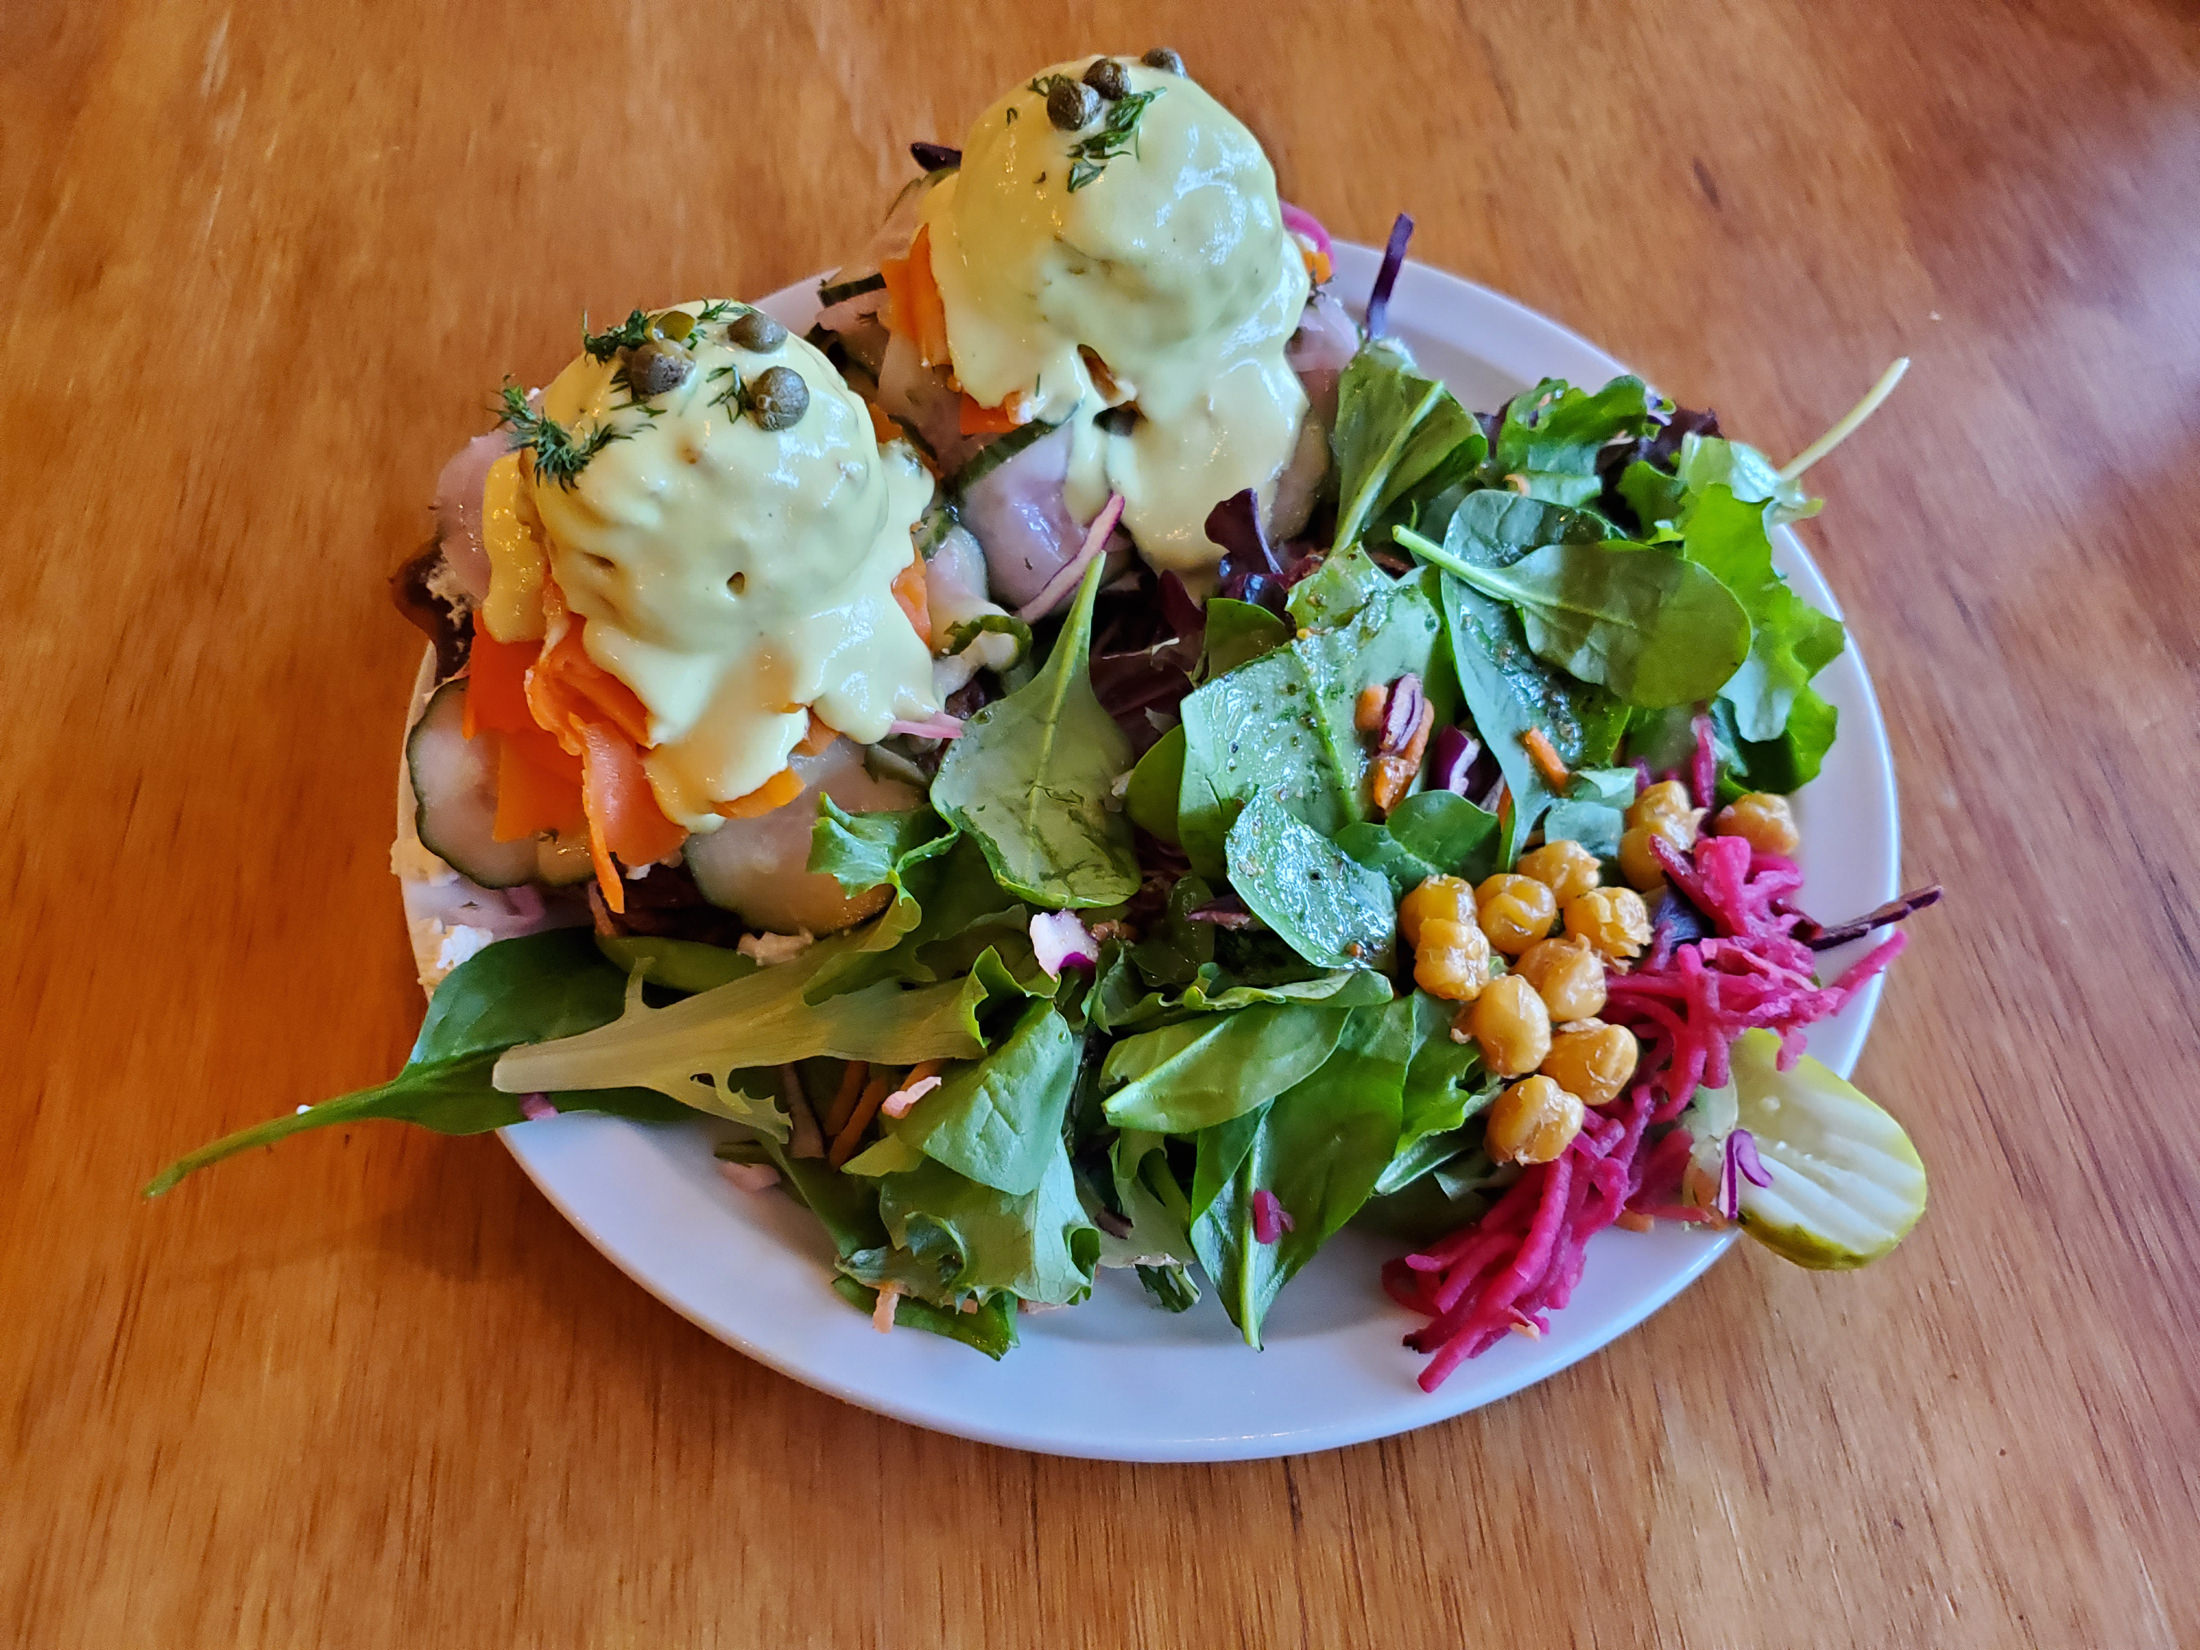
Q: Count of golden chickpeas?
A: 12